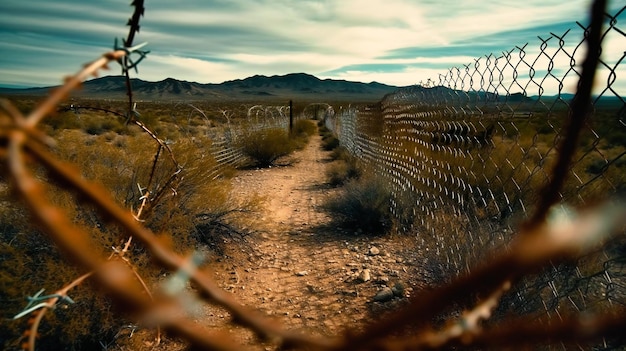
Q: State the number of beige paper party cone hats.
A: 0